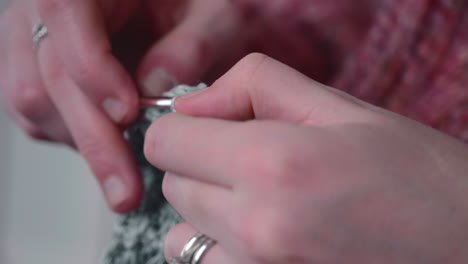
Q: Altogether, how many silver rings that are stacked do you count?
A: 2